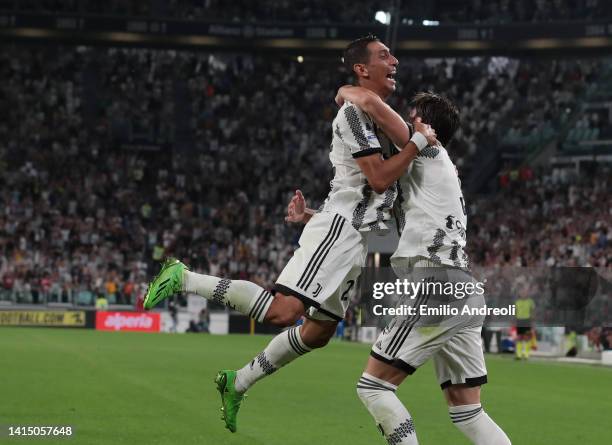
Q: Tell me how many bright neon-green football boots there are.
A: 2